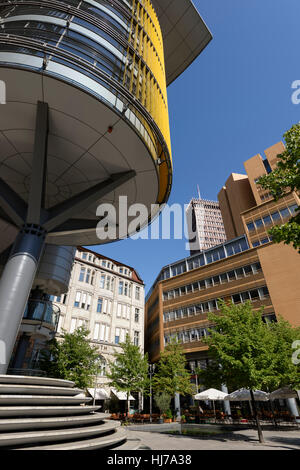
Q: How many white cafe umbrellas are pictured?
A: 3